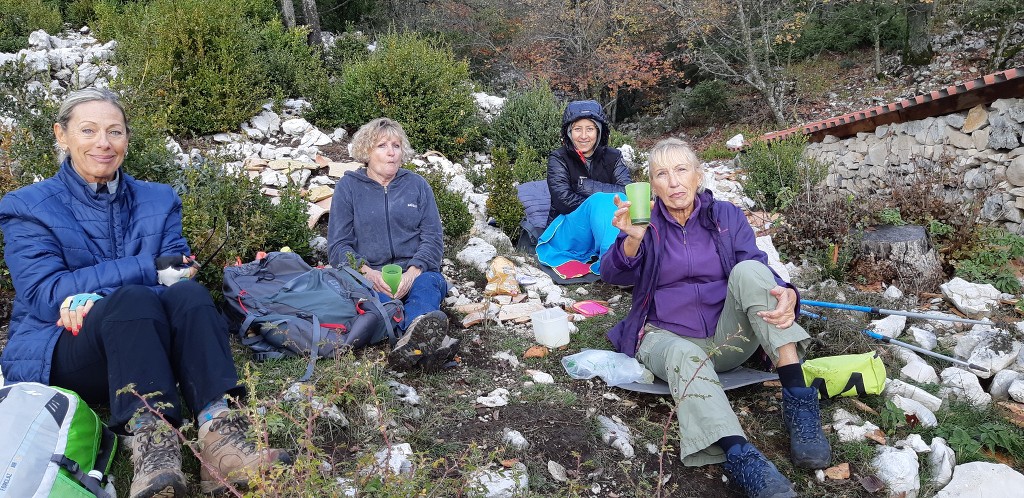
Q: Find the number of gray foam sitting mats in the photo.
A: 2